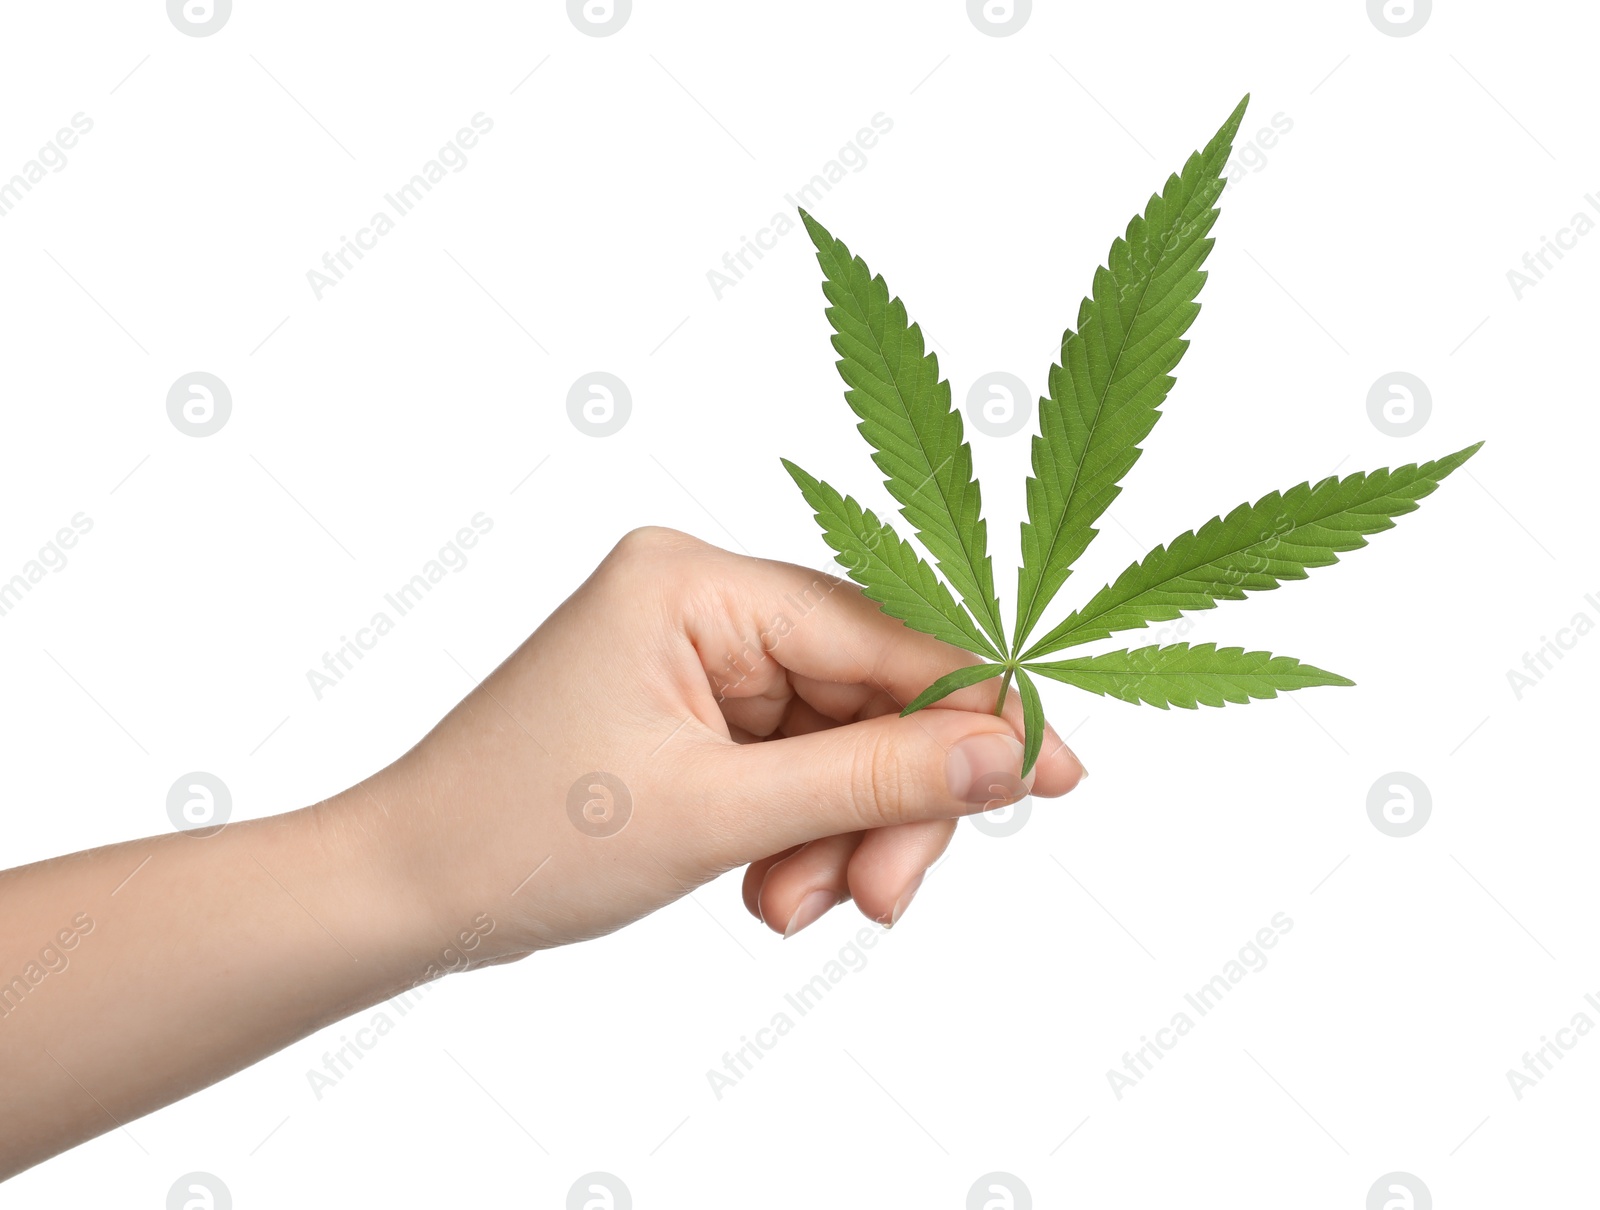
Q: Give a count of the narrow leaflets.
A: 7